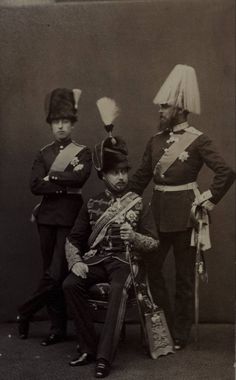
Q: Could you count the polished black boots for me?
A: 5